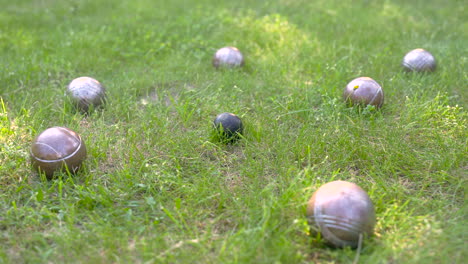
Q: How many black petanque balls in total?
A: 1